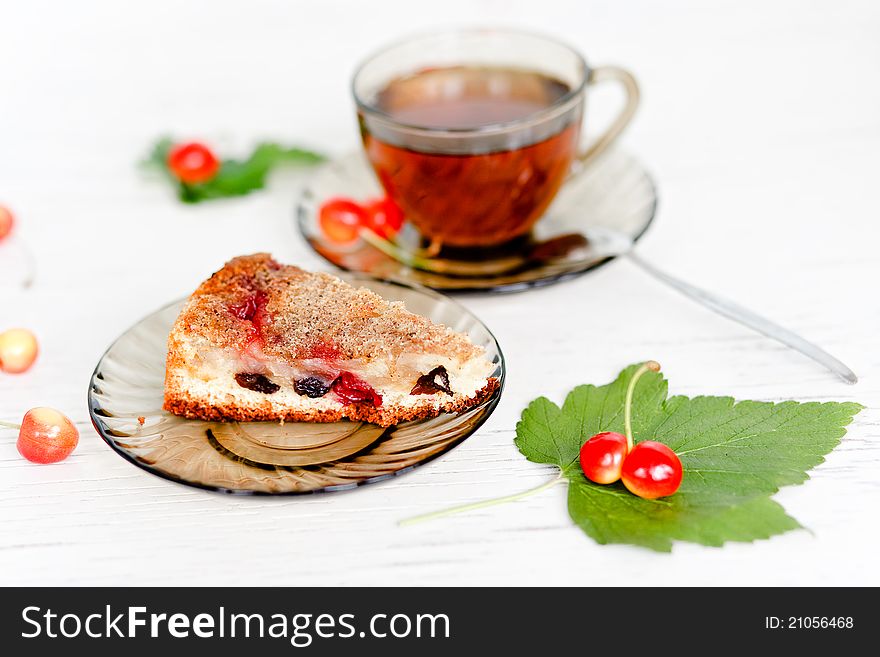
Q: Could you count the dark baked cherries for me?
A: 3